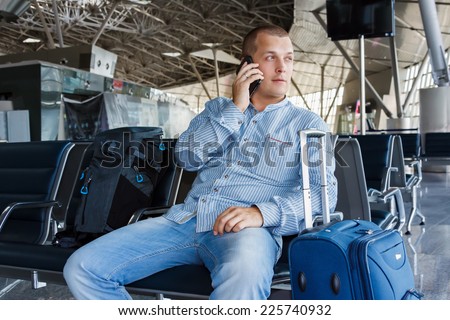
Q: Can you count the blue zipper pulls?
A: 4